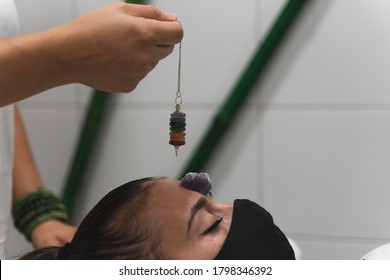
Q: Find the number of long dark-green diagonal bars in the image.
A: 2